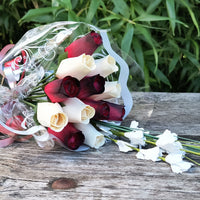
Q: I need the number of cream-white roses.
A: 6